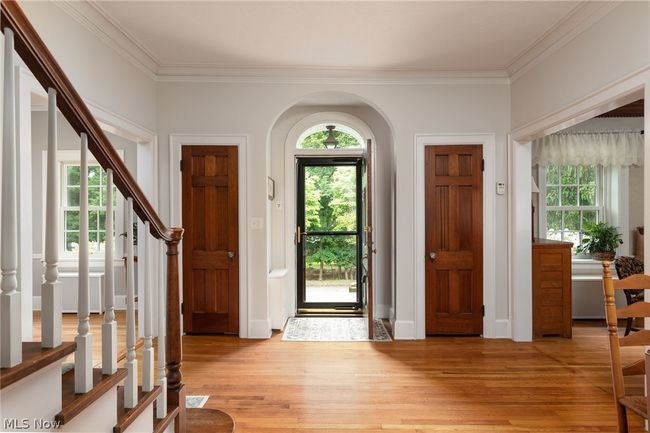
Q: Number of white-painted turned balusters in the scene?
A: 7